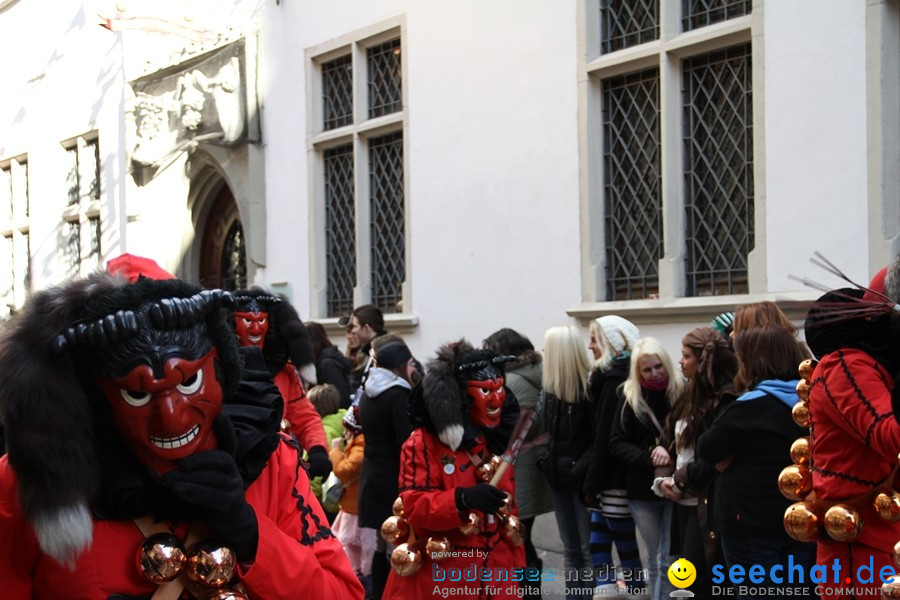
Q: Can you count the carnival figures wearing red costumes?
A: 4